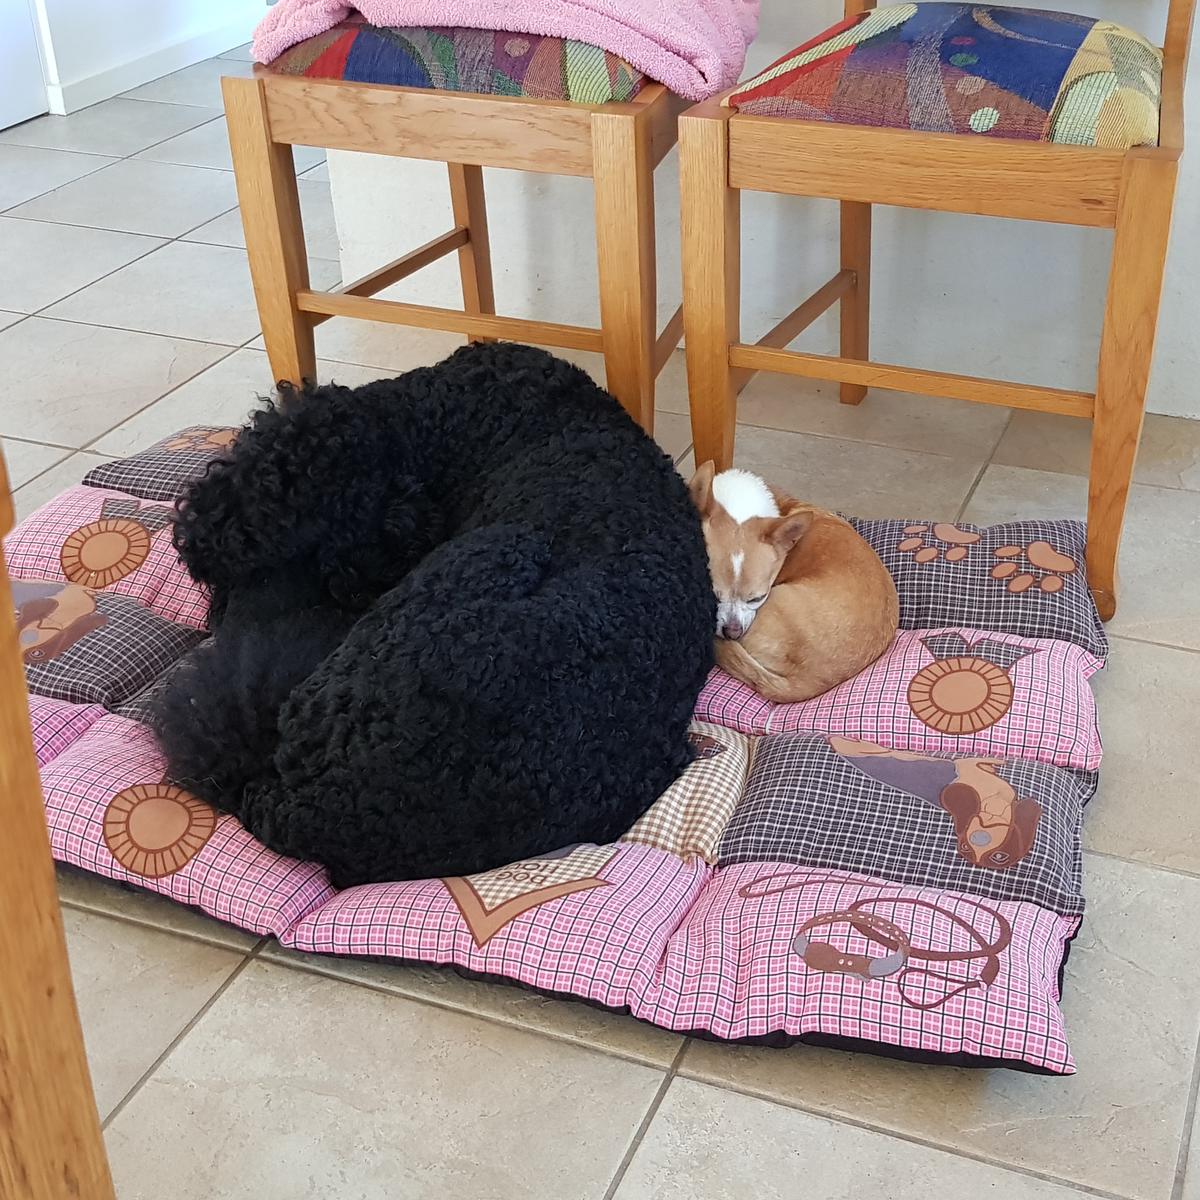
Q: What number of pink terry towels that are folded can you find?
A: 1